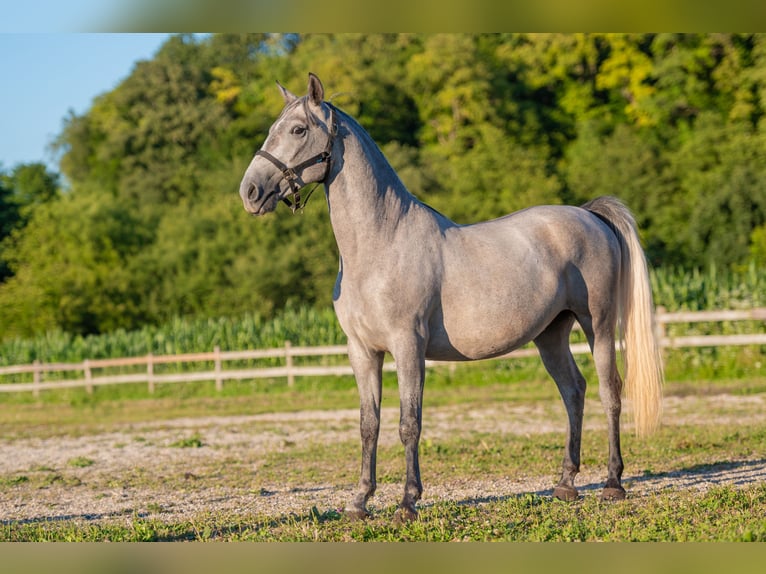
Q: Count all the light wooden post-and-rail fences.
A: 1